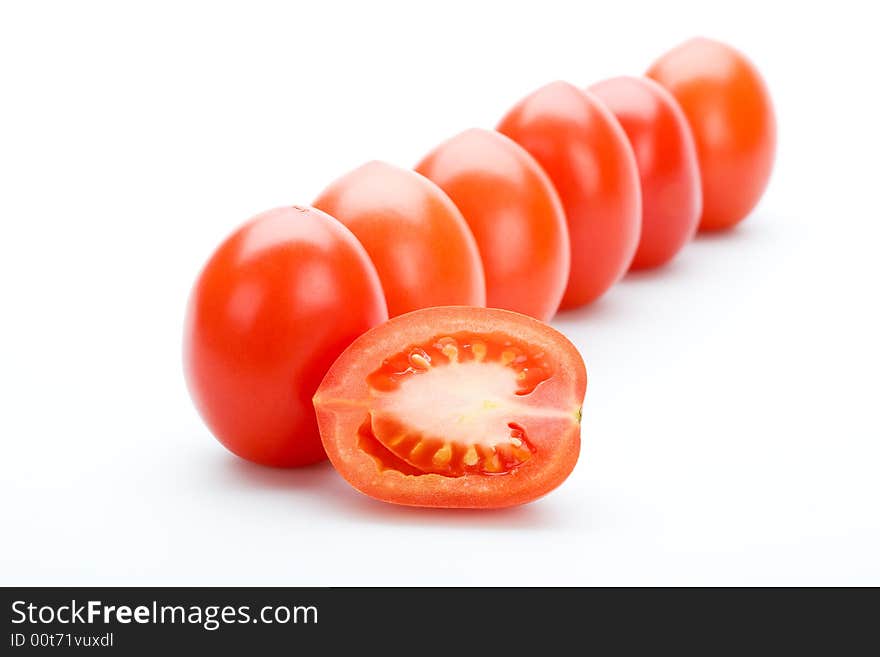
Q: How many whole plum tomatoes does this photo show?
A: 6